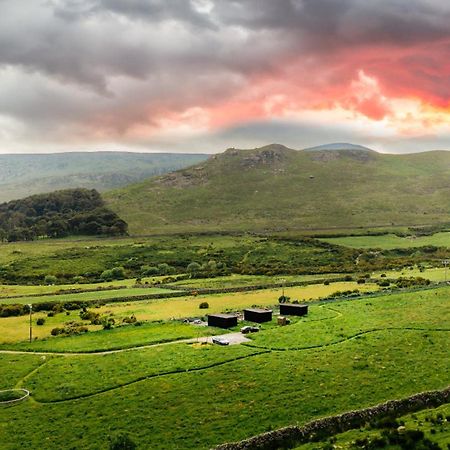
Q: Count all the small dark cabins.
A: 3